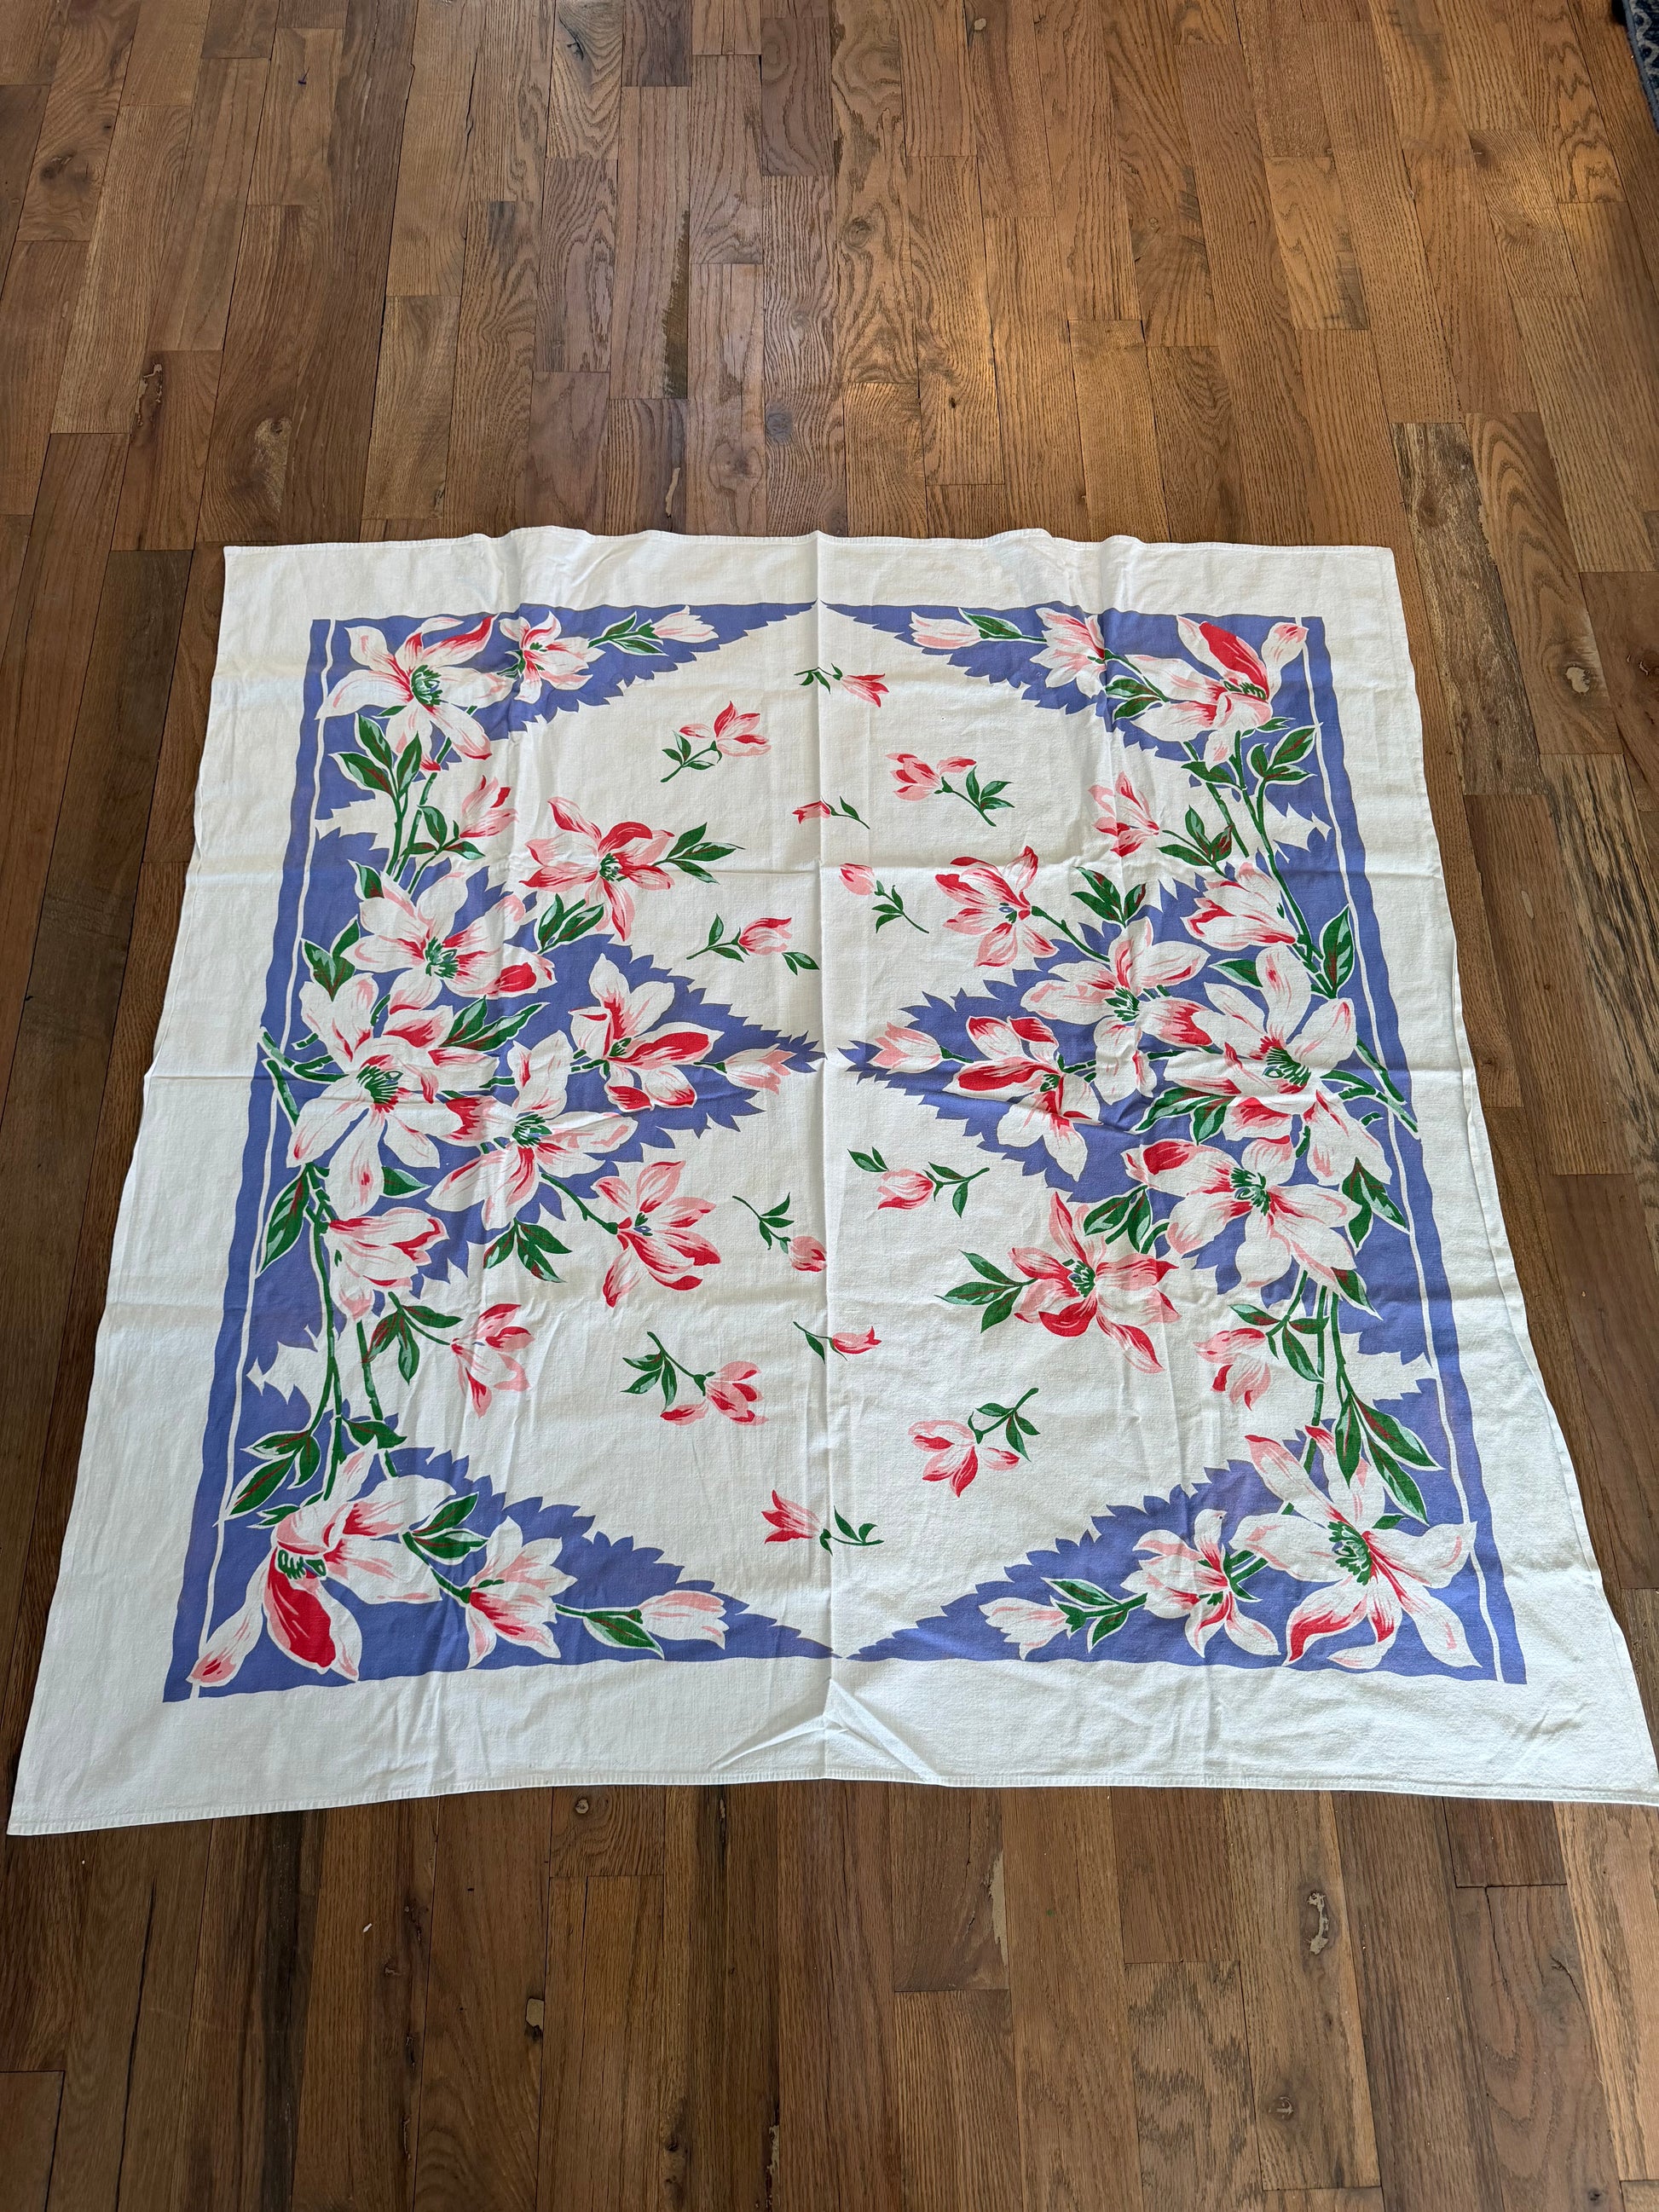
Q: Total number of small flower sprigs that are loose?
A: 12